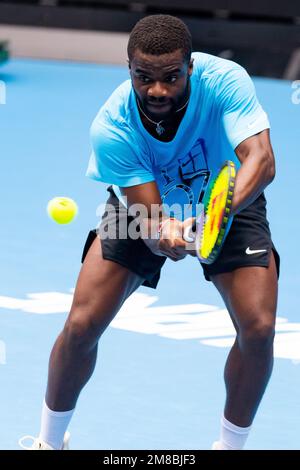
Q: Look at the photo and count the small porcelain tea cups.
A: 0